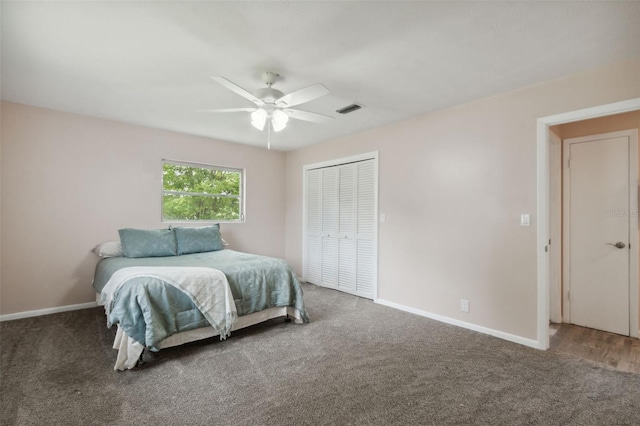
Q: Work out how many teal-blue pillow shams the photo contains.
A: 2